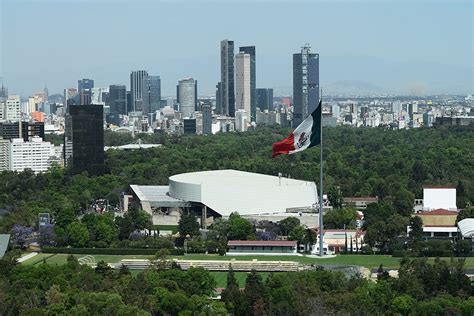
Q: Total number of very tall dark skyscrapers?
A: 3